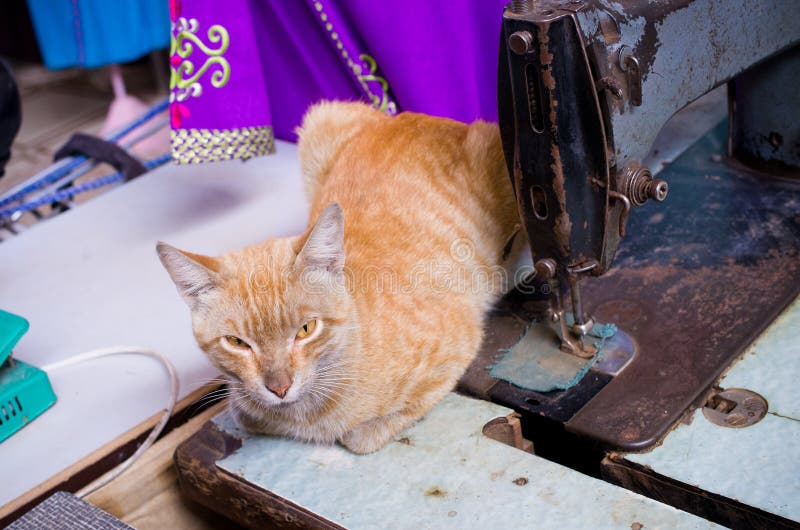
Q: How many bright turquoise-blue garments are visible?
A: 1